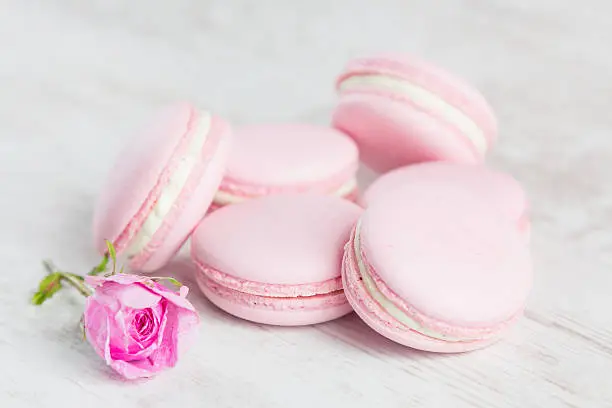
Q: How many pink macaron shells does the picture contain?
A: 12